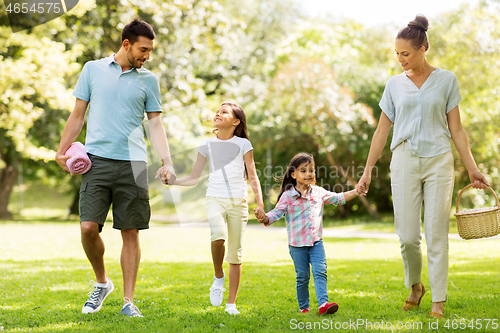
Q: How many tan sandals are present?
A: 2